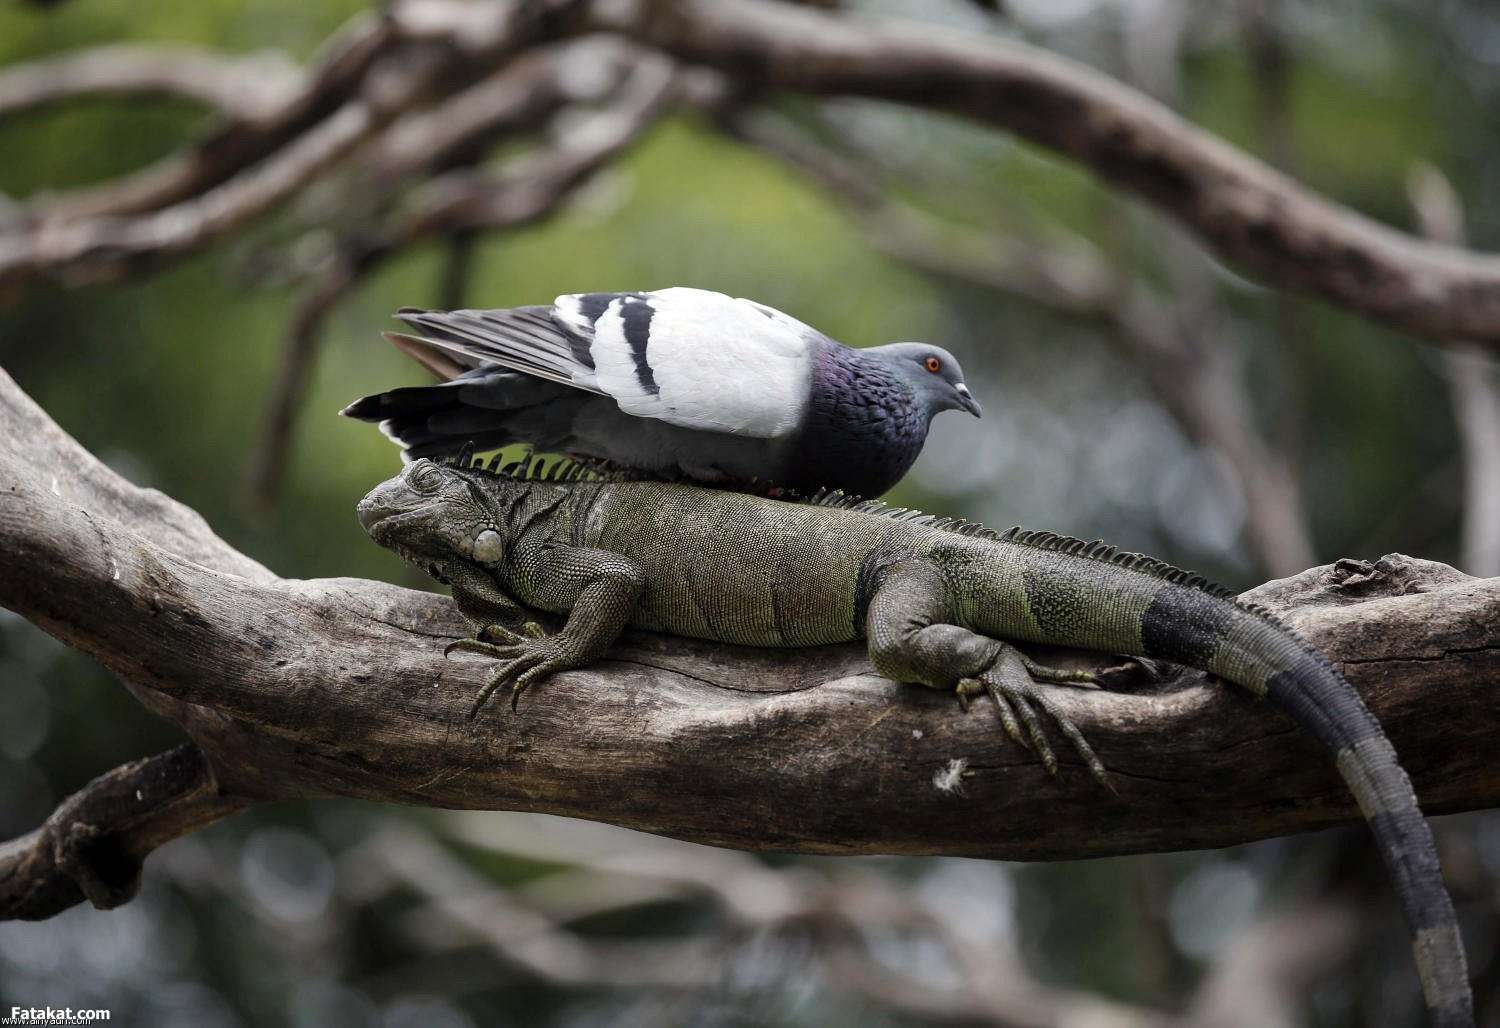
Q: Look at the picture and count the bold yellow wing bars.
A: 0